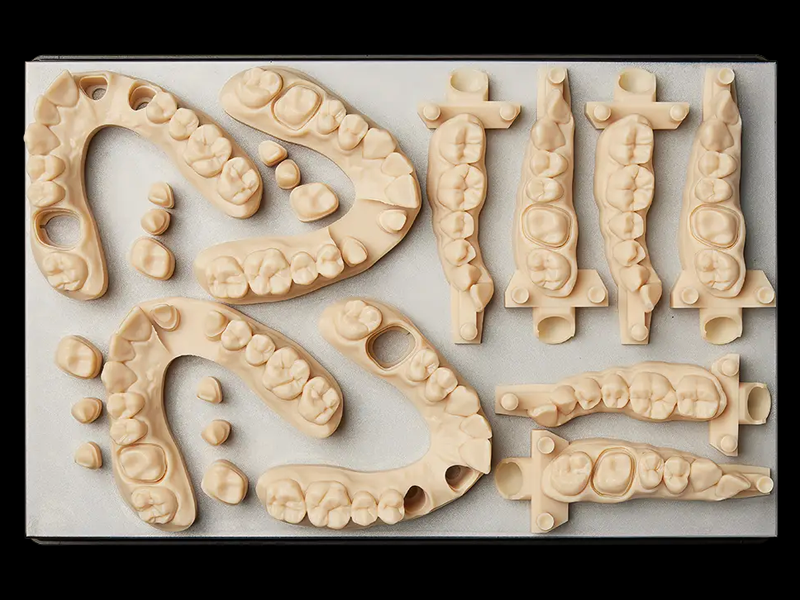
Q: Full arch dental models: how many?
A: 4